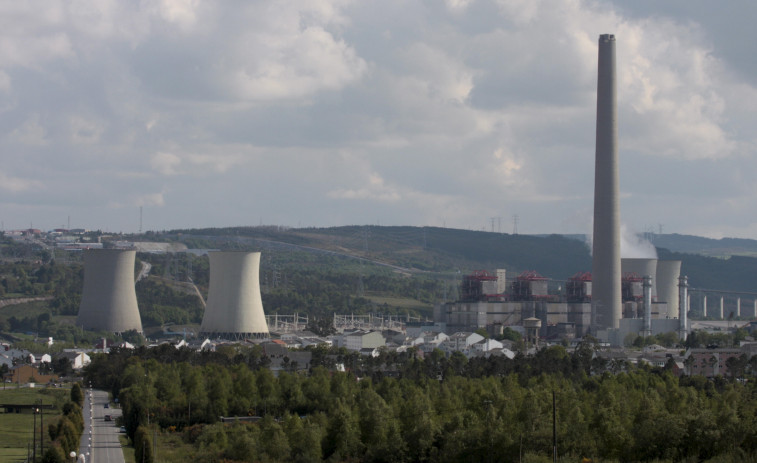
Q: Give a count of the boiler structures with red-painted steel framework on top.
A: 4